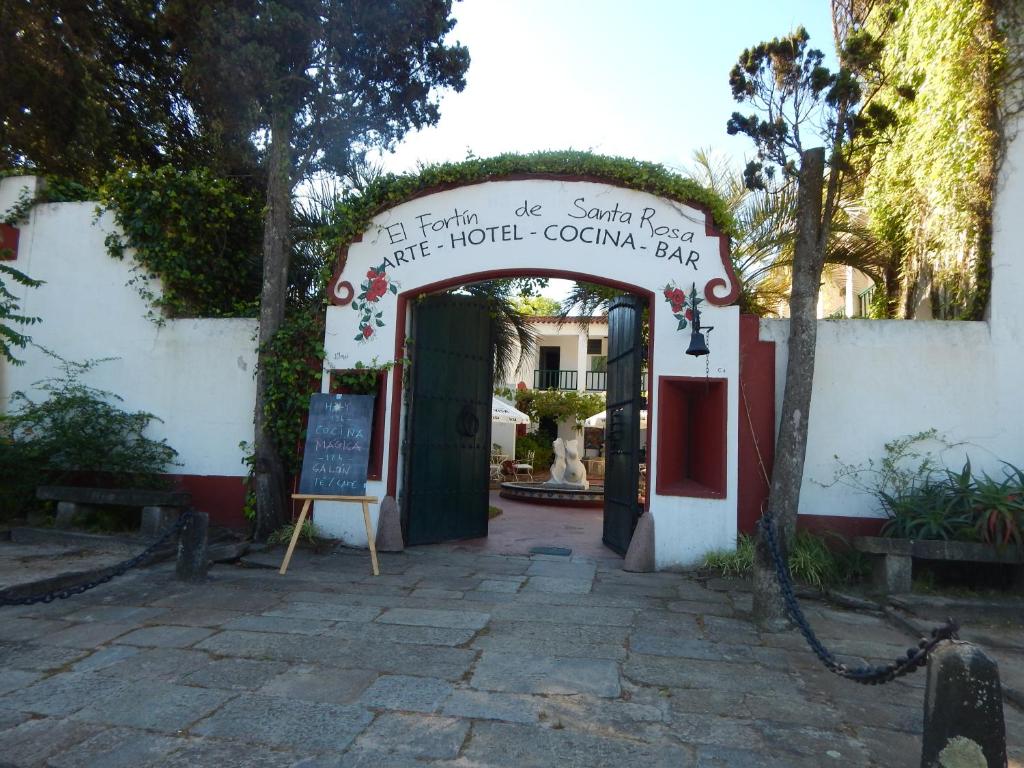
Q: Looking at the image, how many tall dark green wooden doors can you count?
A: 2